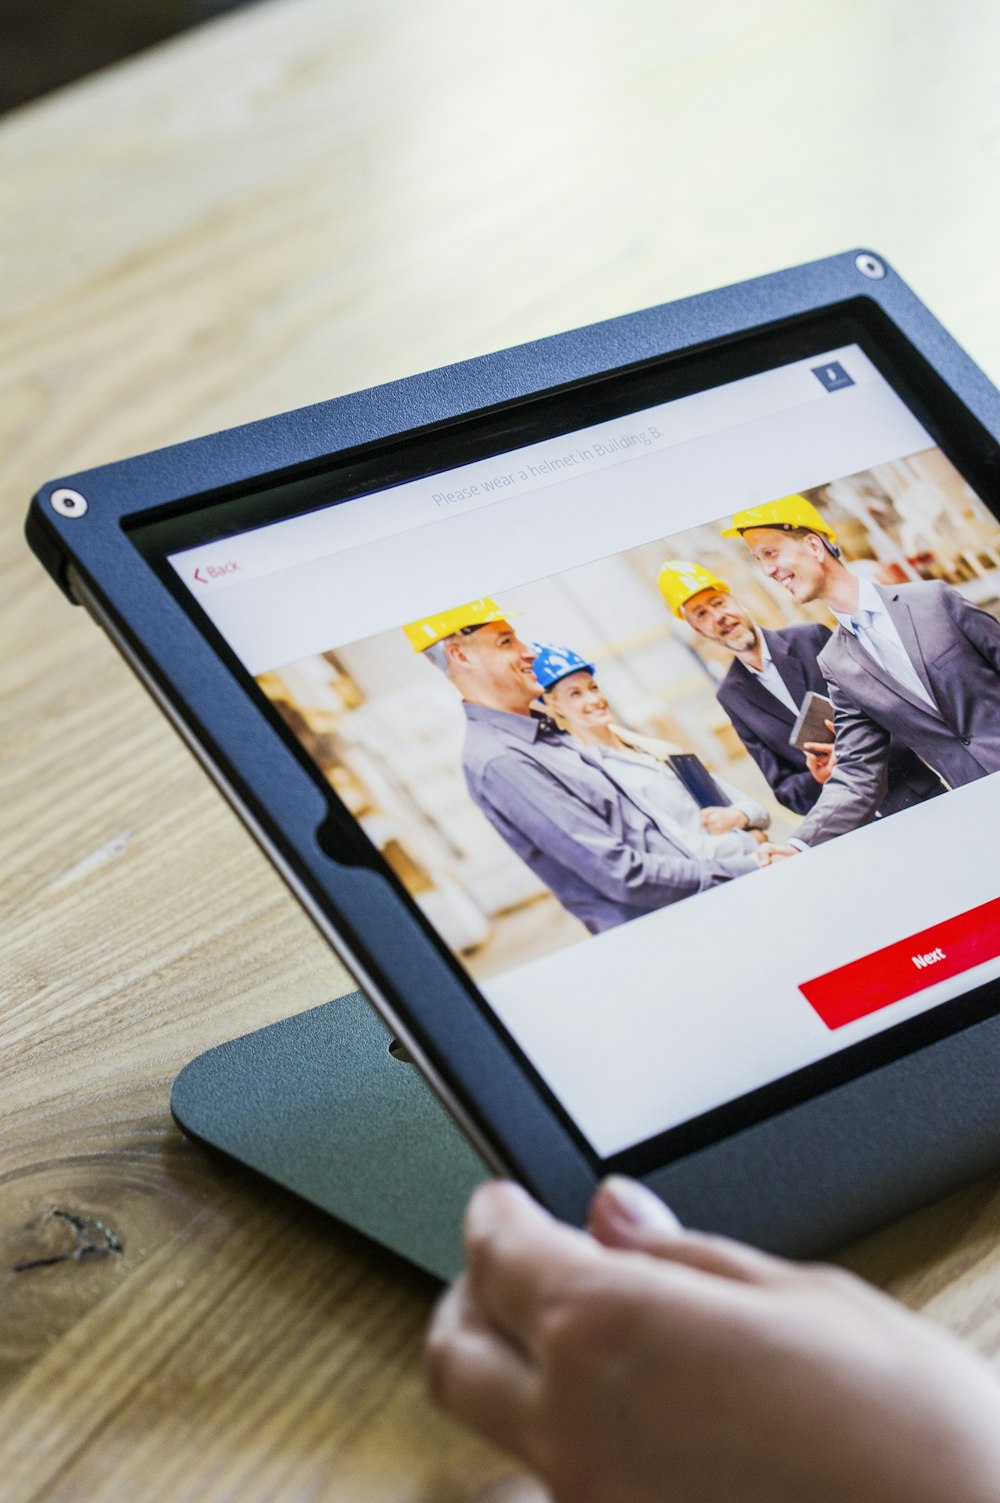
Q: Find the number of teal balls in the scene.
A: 0